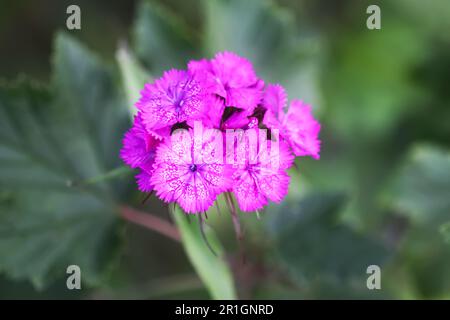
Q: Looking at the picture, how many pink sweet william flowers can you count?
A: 6